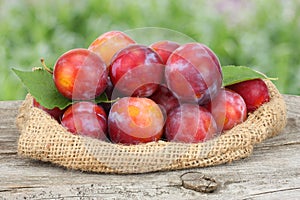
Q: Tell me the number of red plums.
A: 12